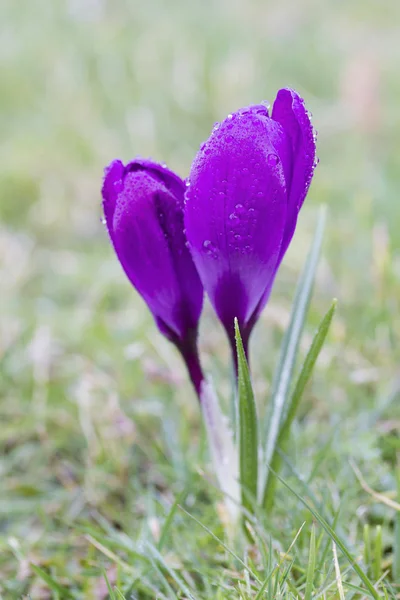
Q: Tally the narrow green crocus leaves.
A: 3